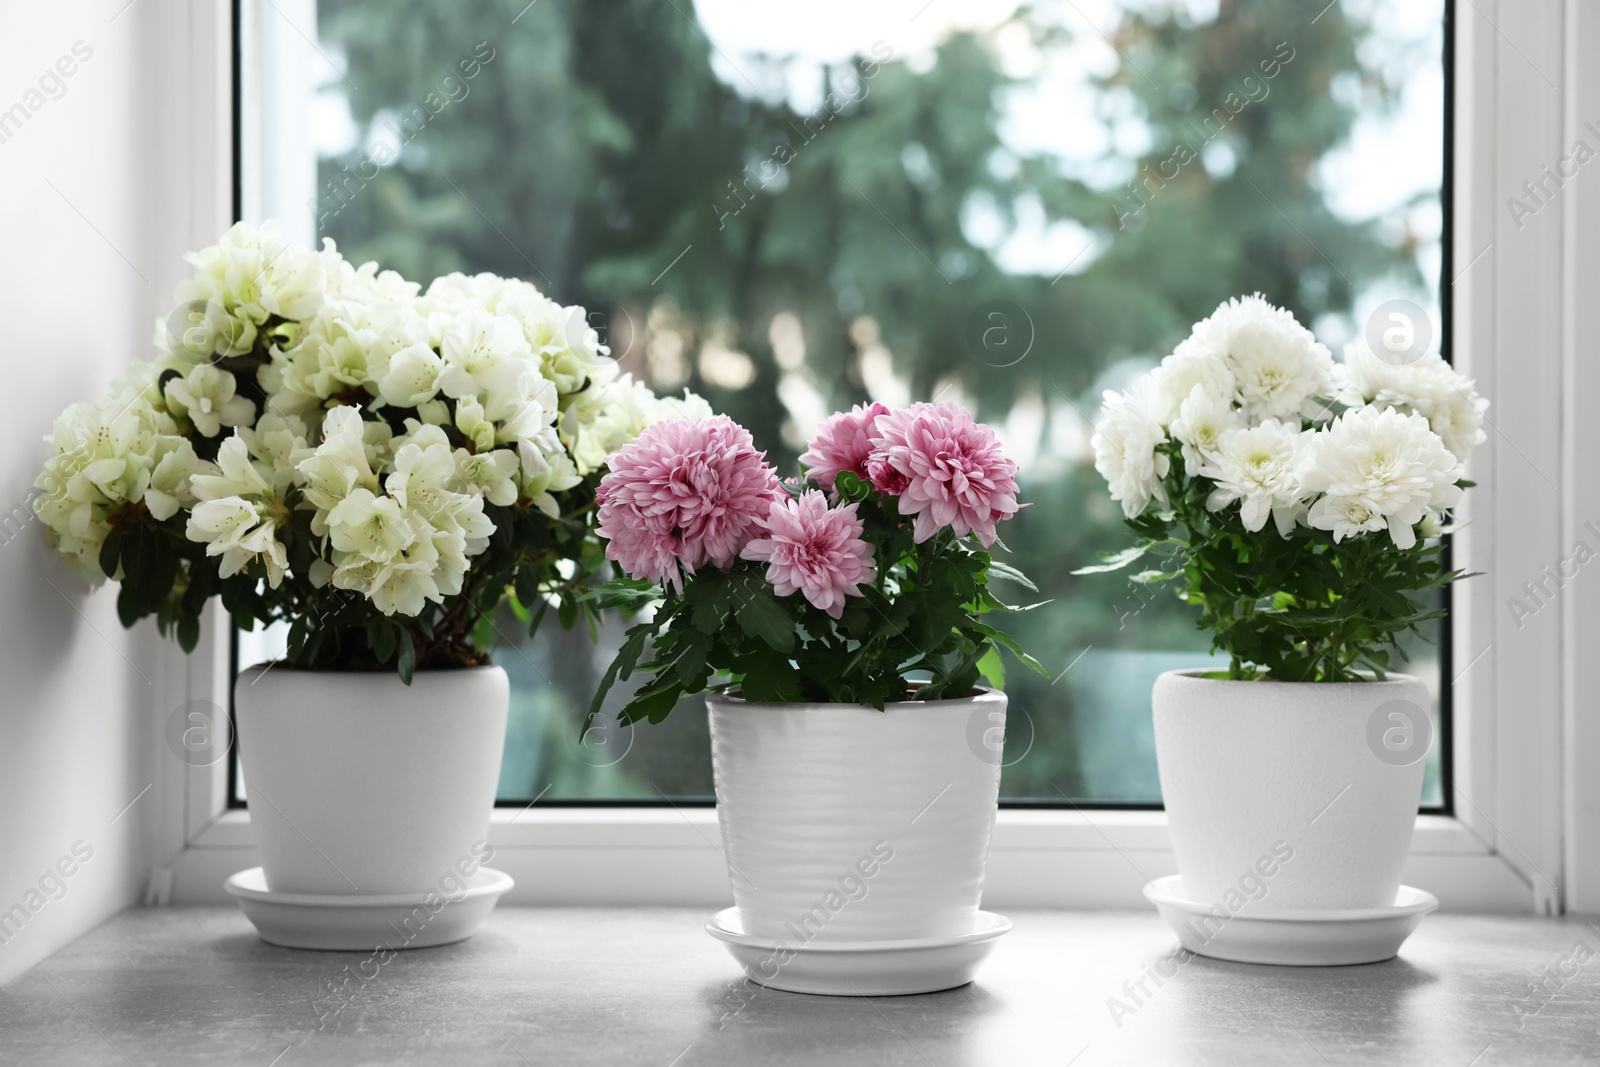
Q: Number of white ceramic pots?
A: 3